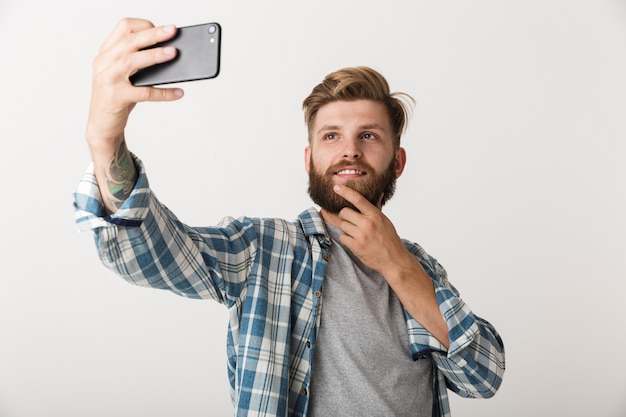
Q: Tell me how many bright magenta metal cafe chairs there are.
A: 0